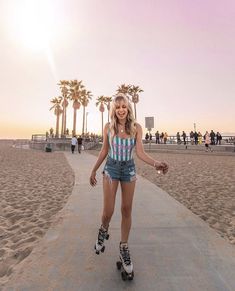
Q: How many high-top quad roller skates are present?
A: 2